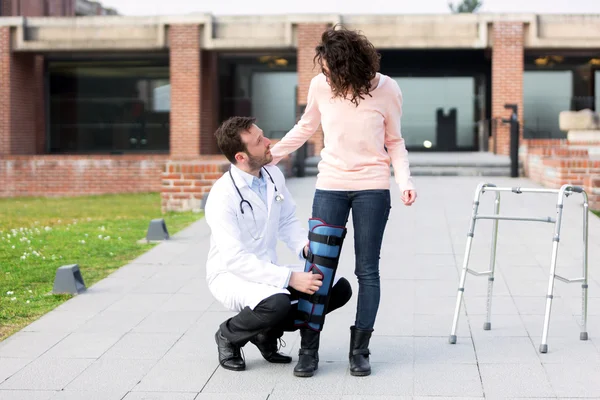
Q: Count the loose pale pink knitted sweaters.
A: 1